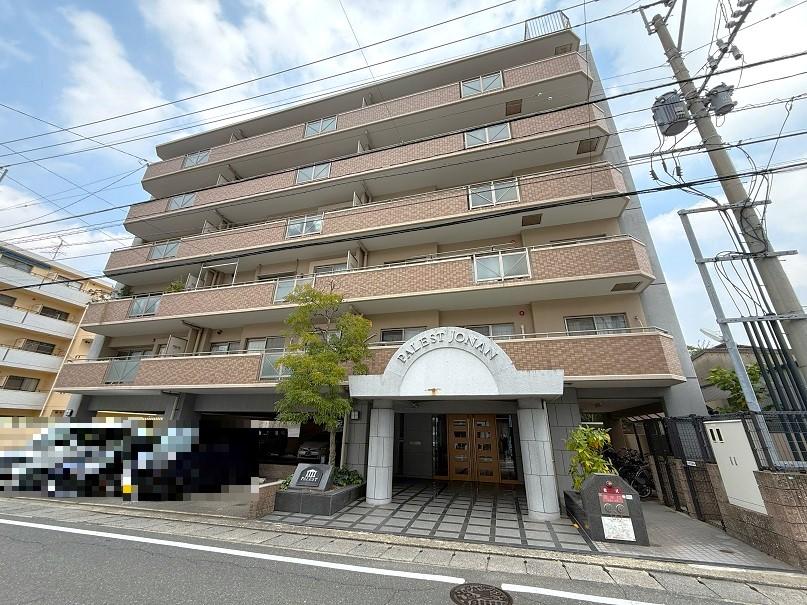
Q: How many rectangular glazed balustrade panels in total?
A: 14